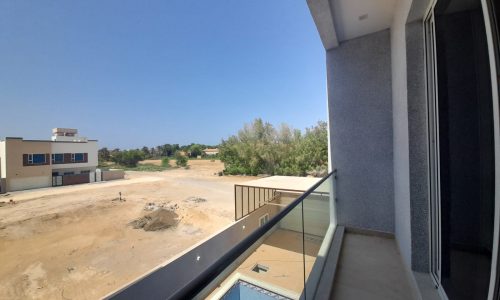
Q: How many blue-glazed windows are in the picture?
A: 3